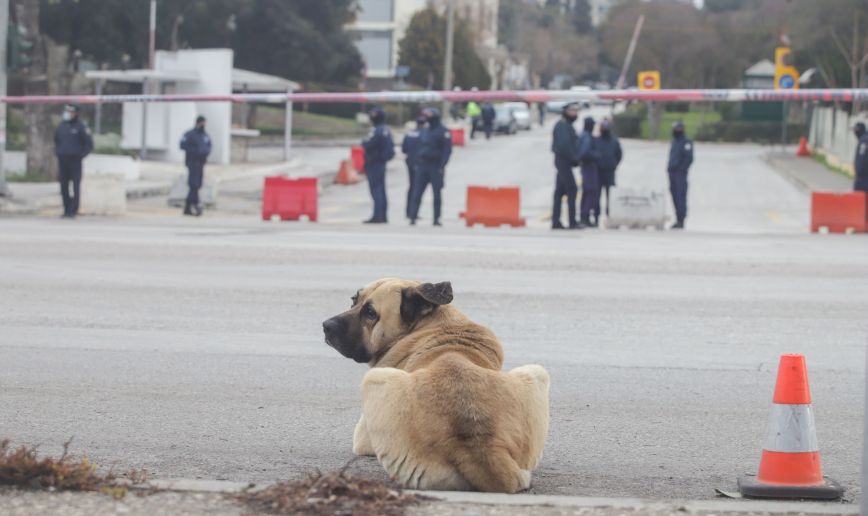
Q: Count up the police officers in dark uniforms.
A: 10